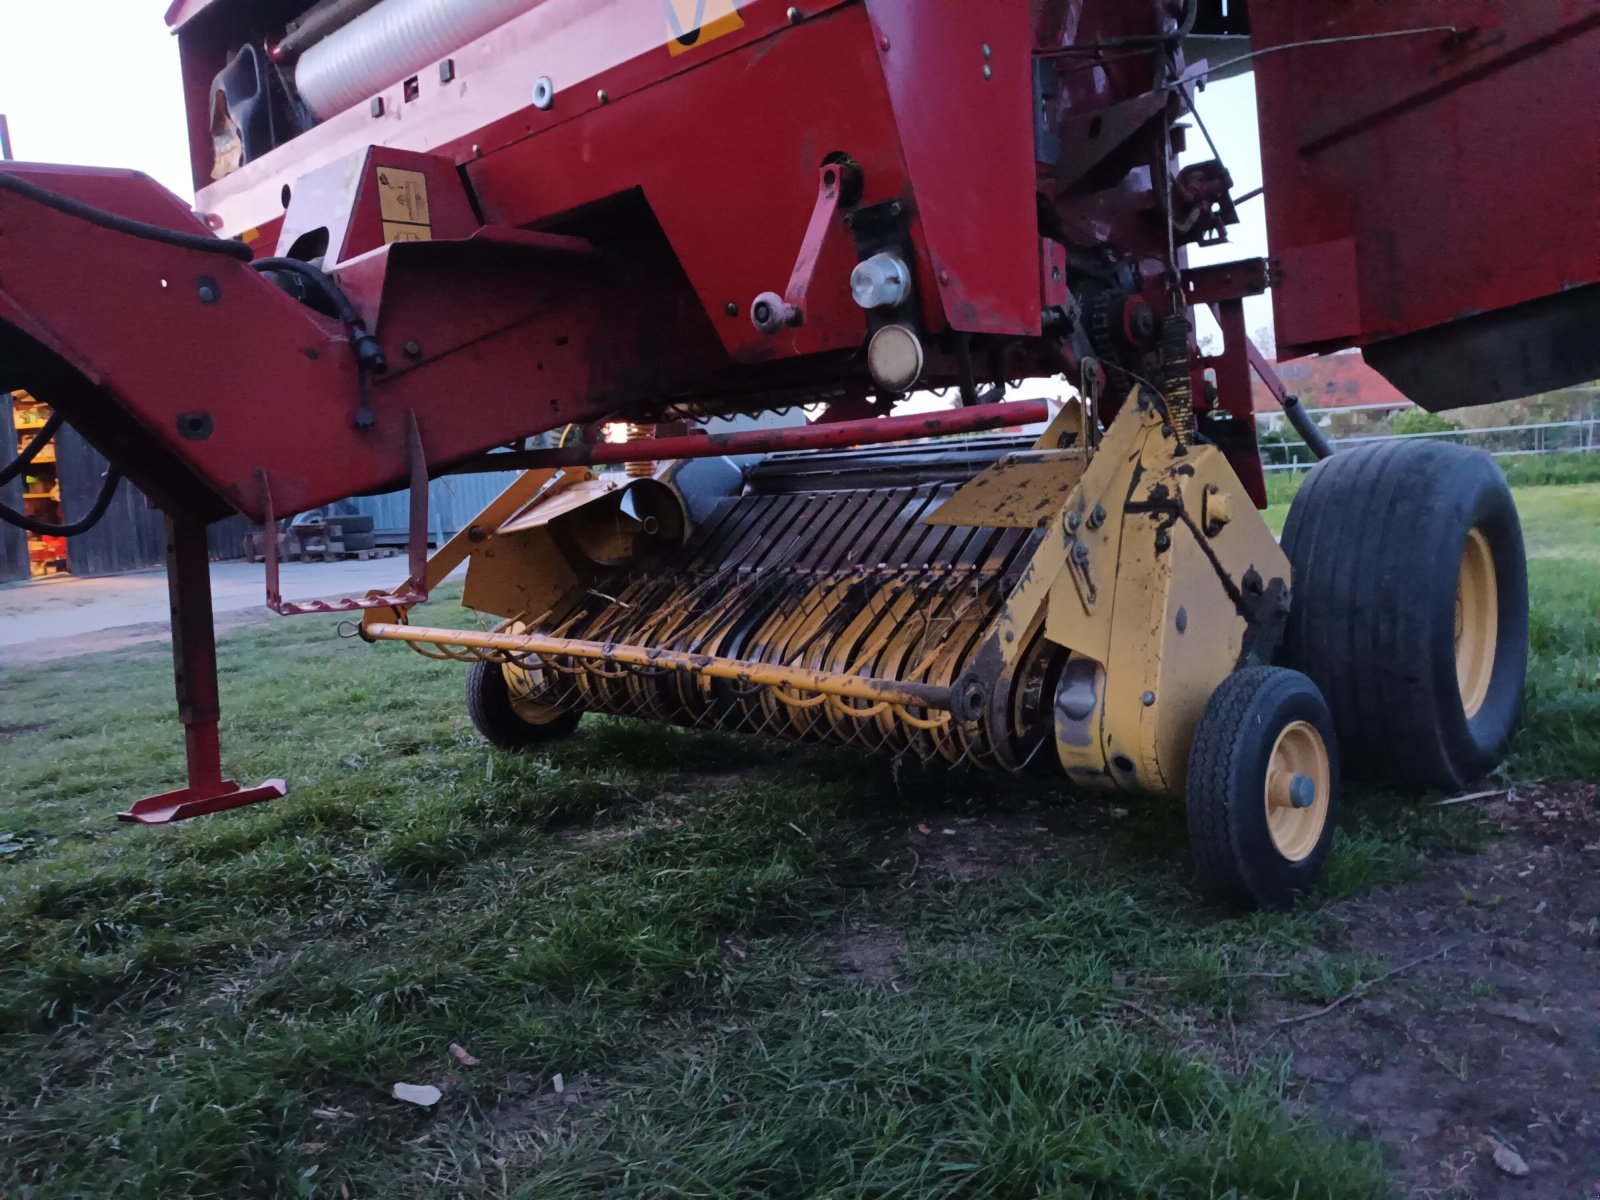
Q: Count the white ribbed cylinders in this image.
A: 1